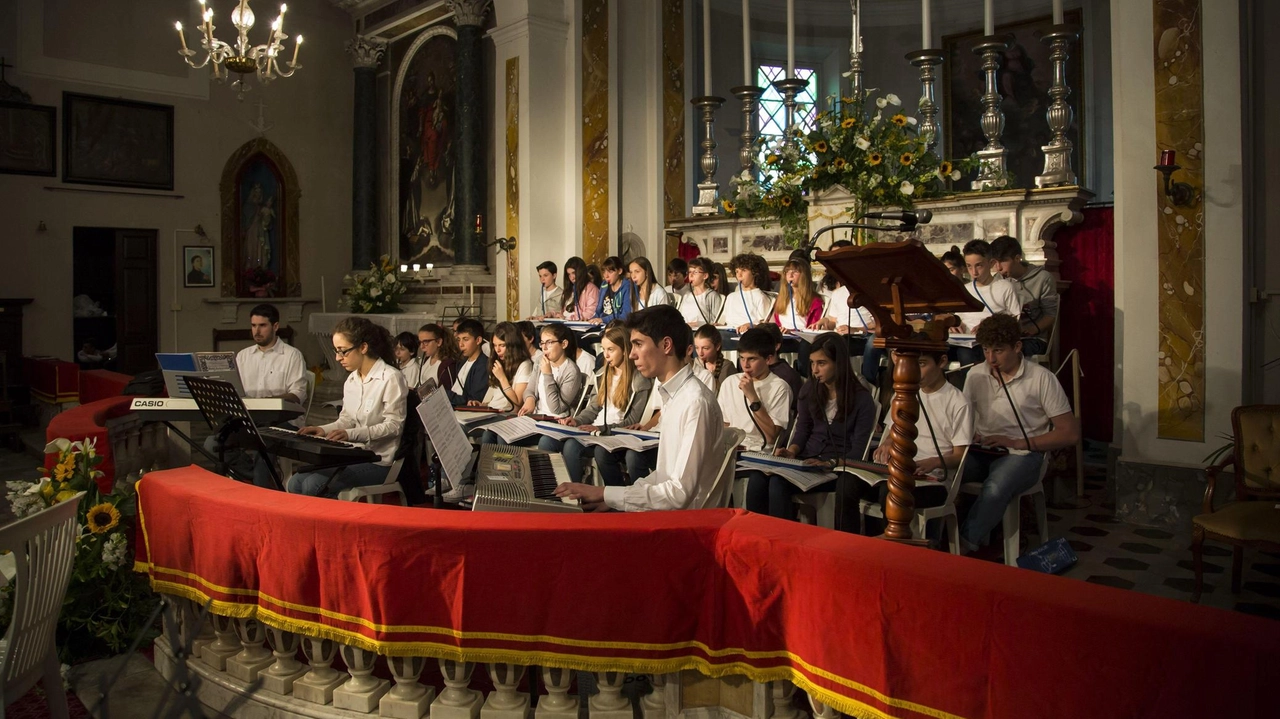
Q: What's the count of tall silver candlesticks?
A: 6